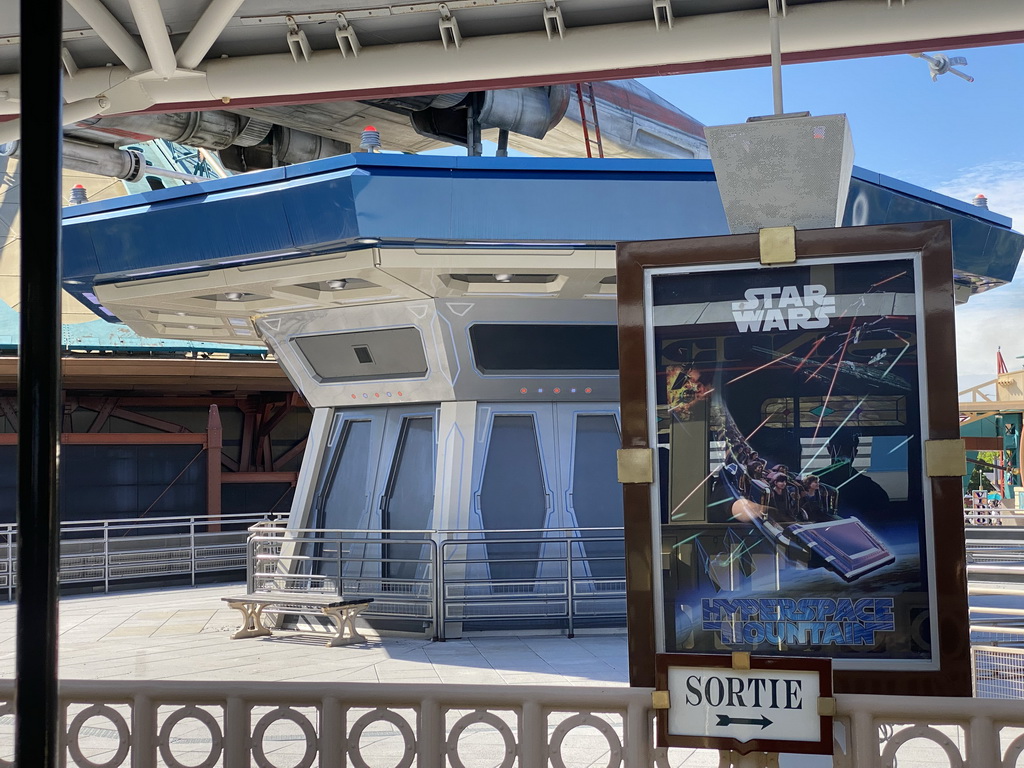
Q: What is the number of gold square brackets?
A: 6